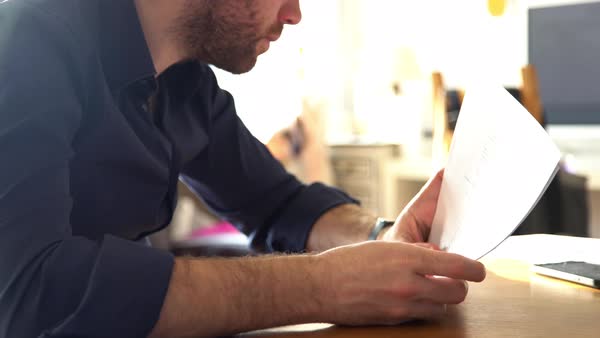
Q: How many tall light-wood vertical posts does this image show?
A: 2